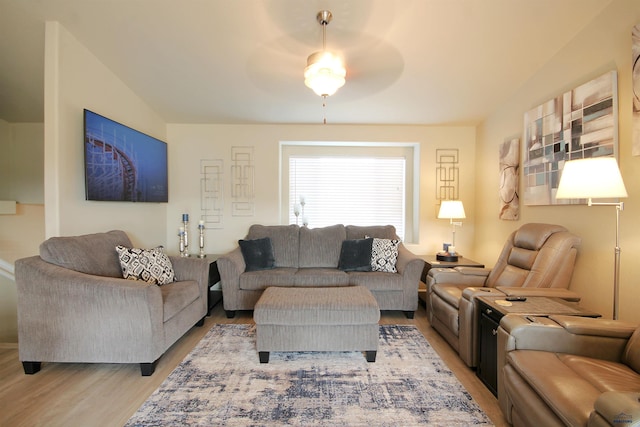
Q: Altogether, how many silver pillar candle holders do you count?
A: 3